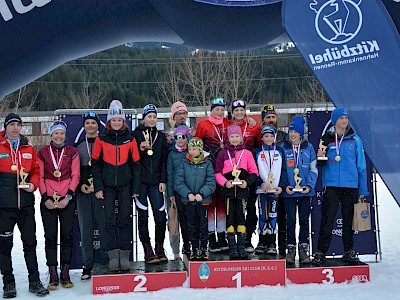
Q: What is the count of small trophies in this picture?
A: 9